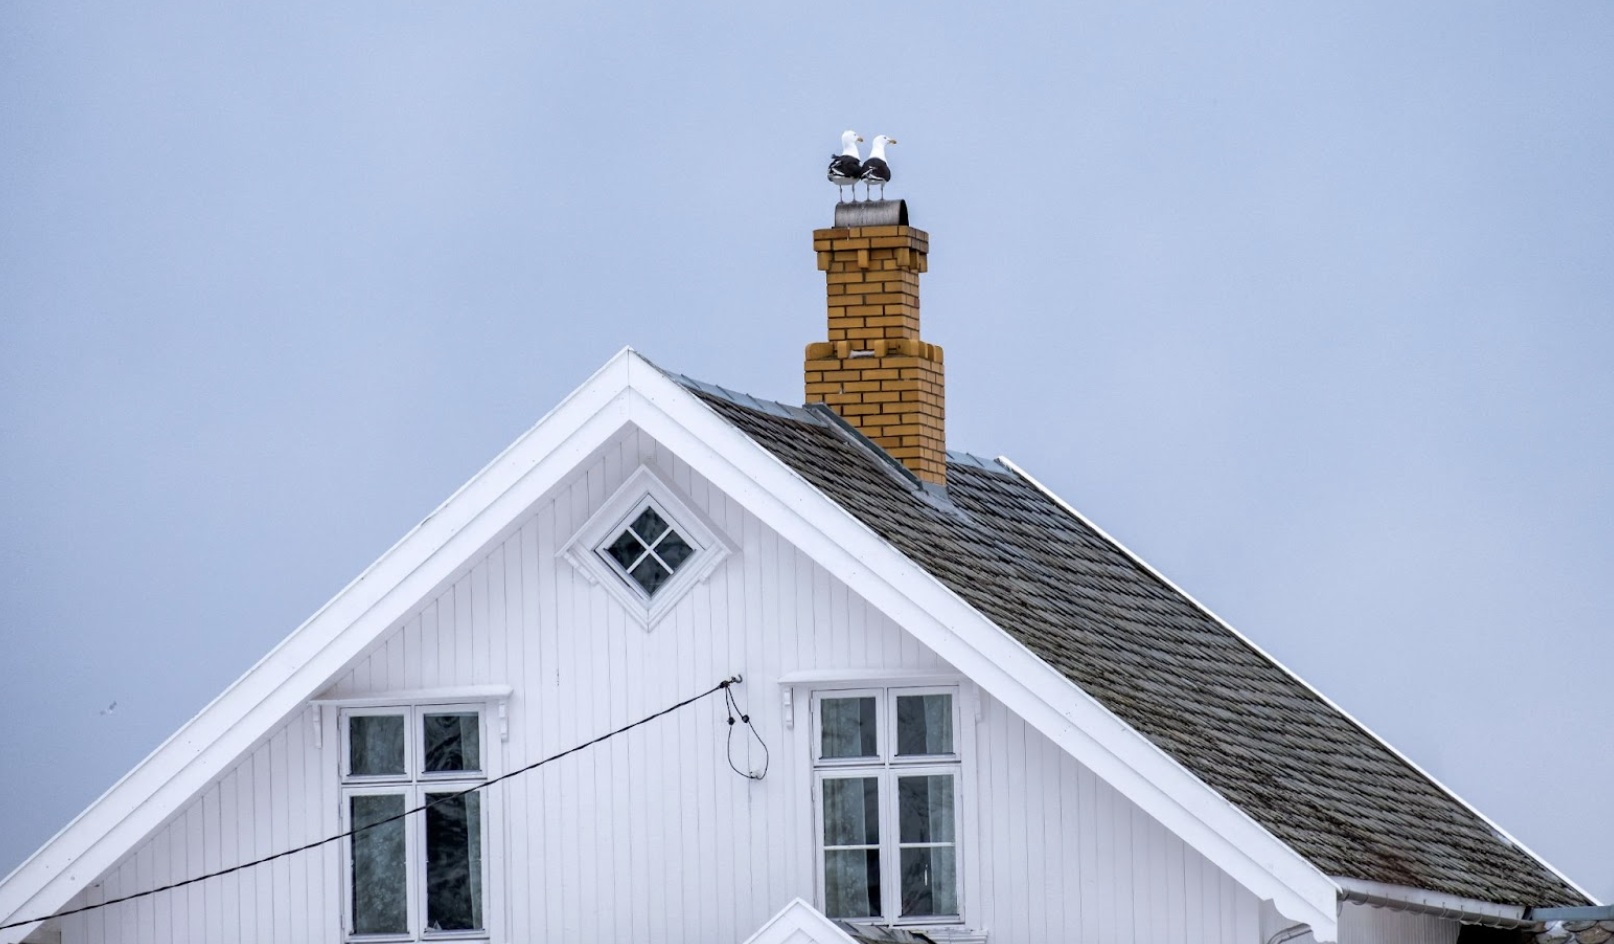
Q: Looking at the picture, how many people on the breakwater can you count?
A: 0